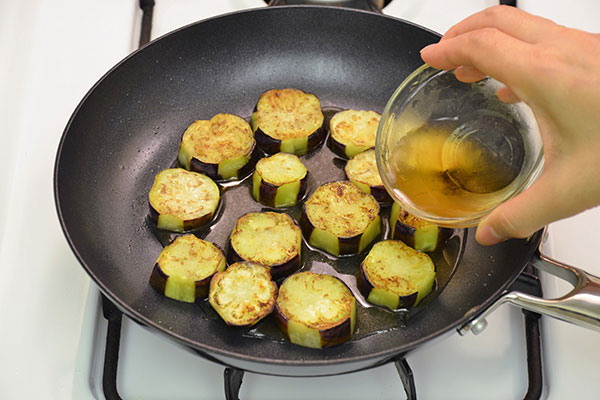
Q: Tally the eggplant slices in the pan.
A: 13